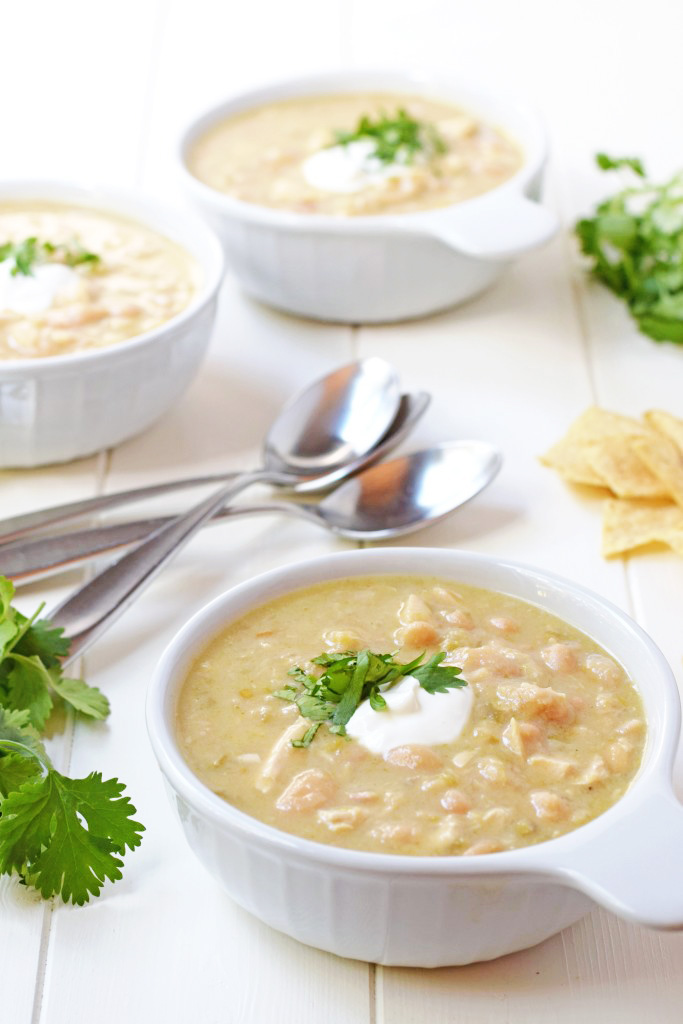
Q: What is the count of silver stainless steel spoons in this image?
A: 3